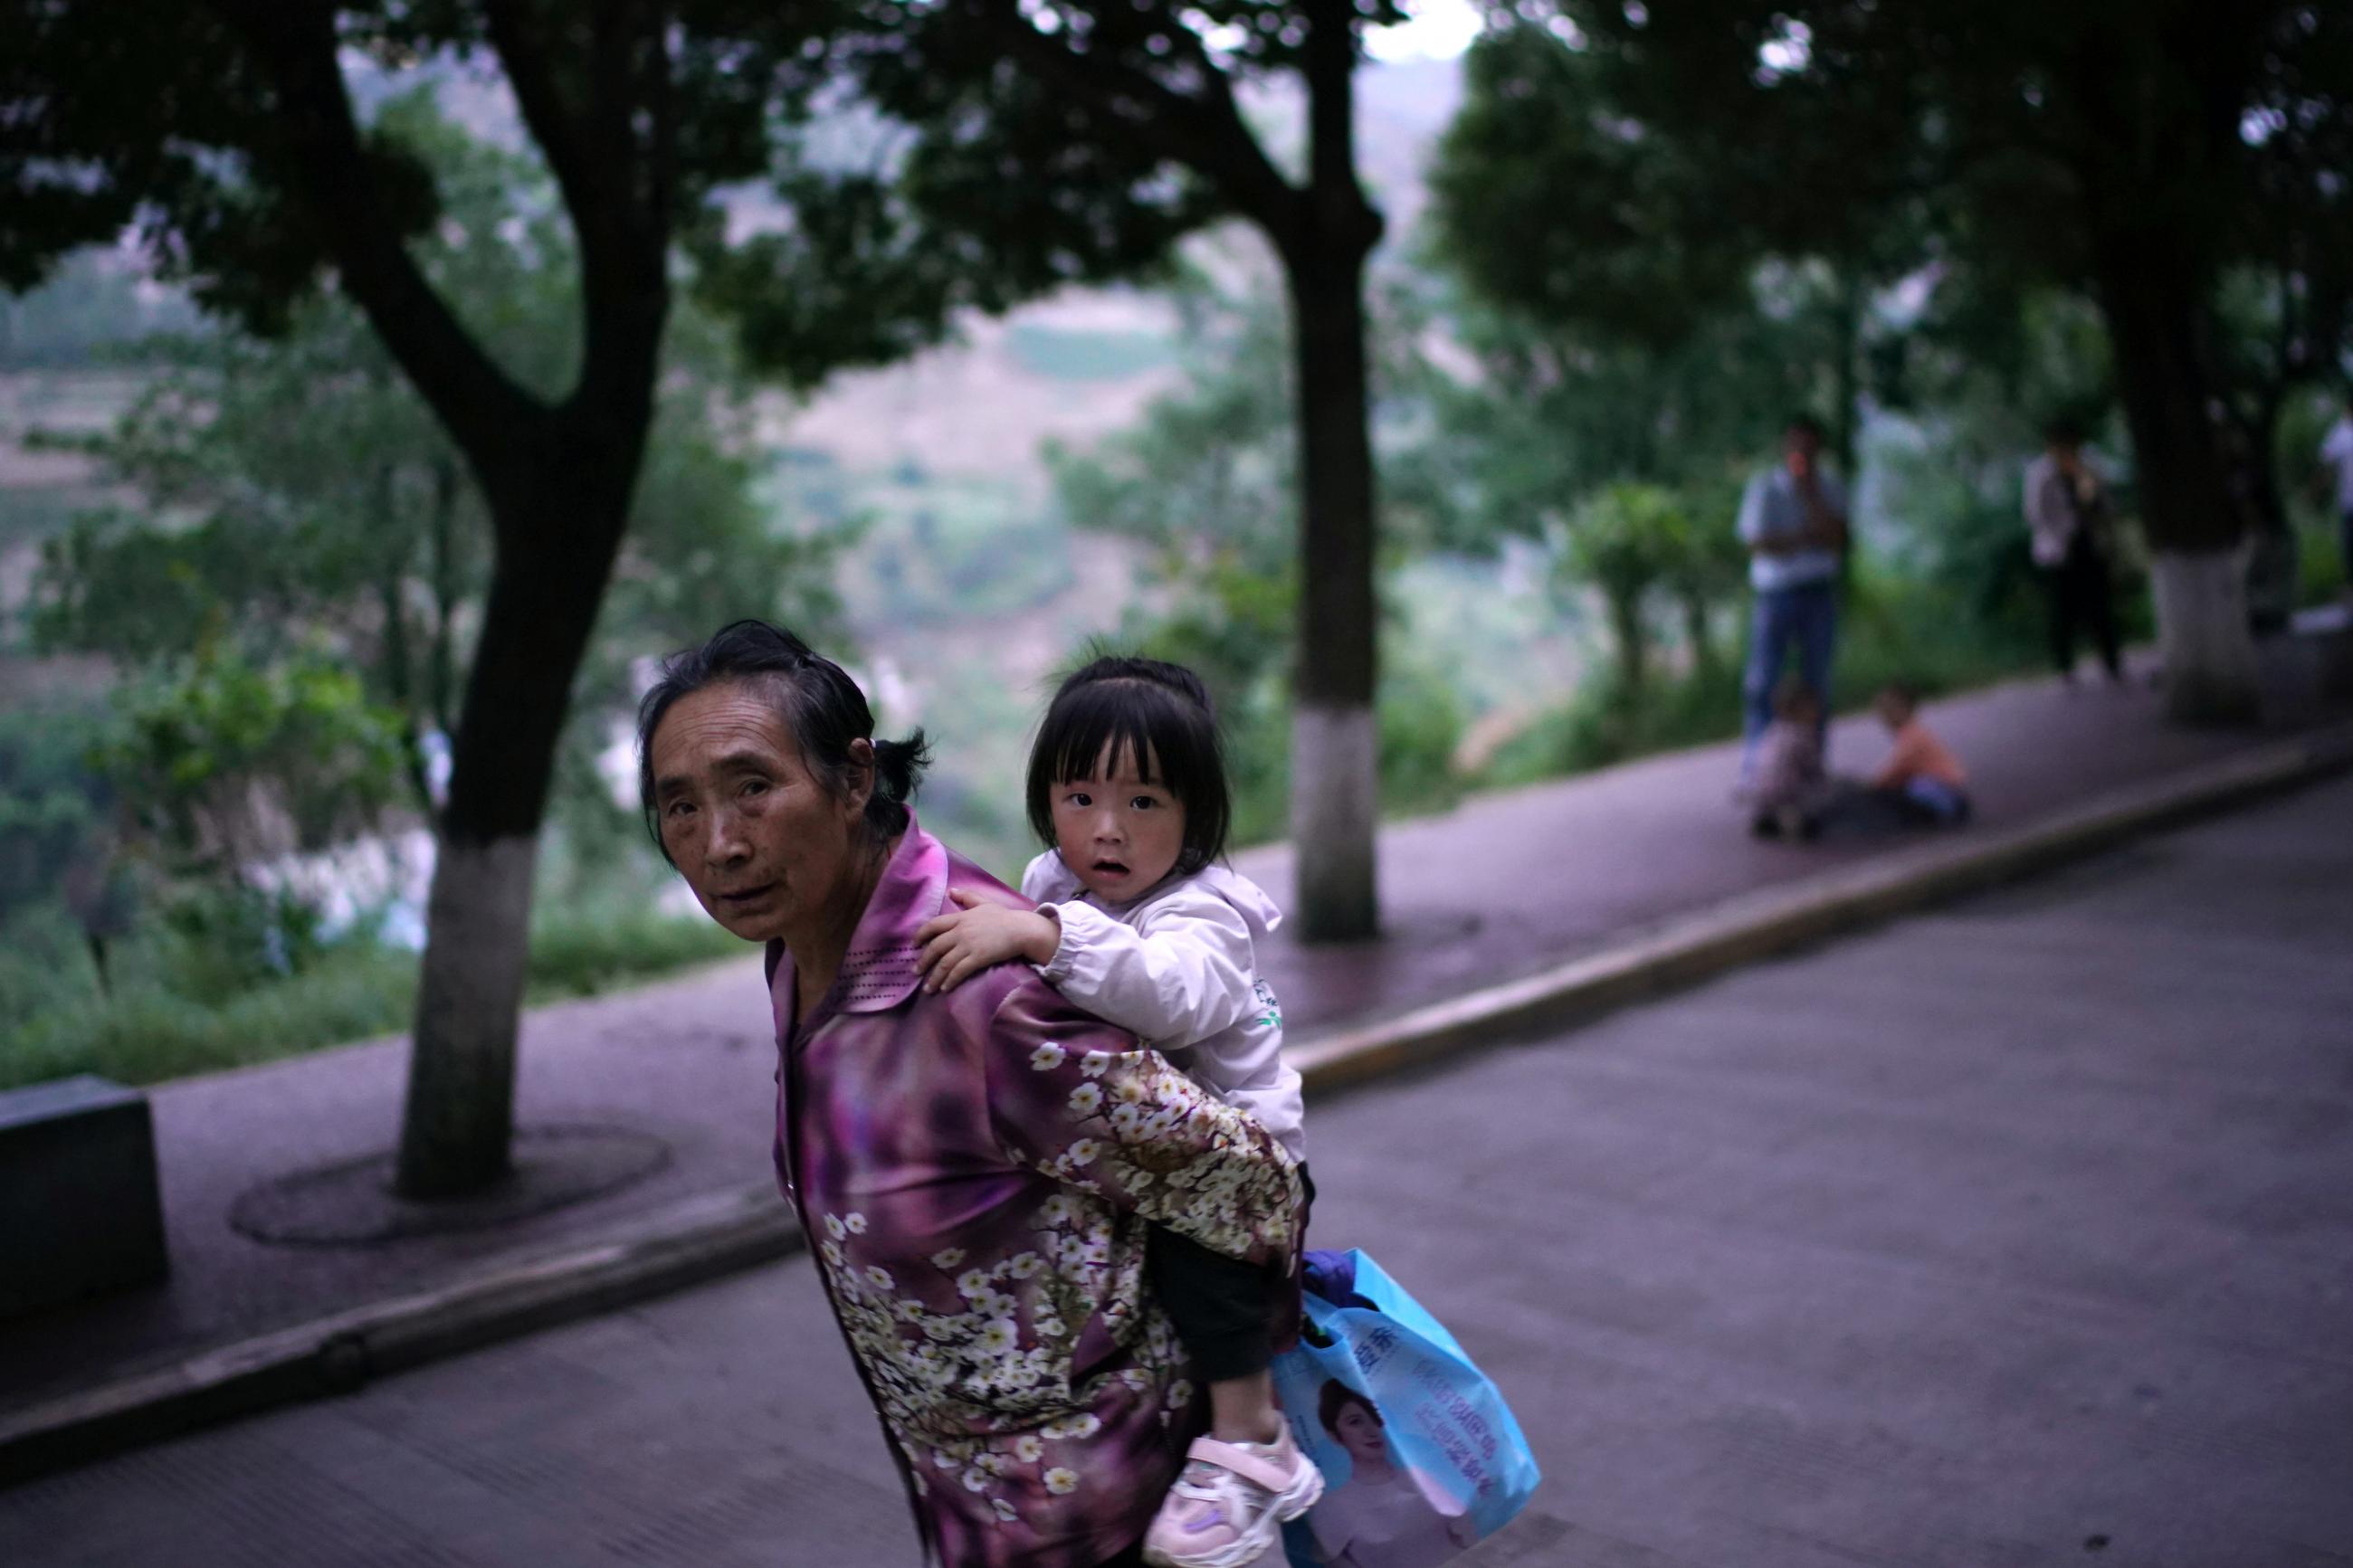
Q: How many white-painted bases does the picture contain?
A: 3